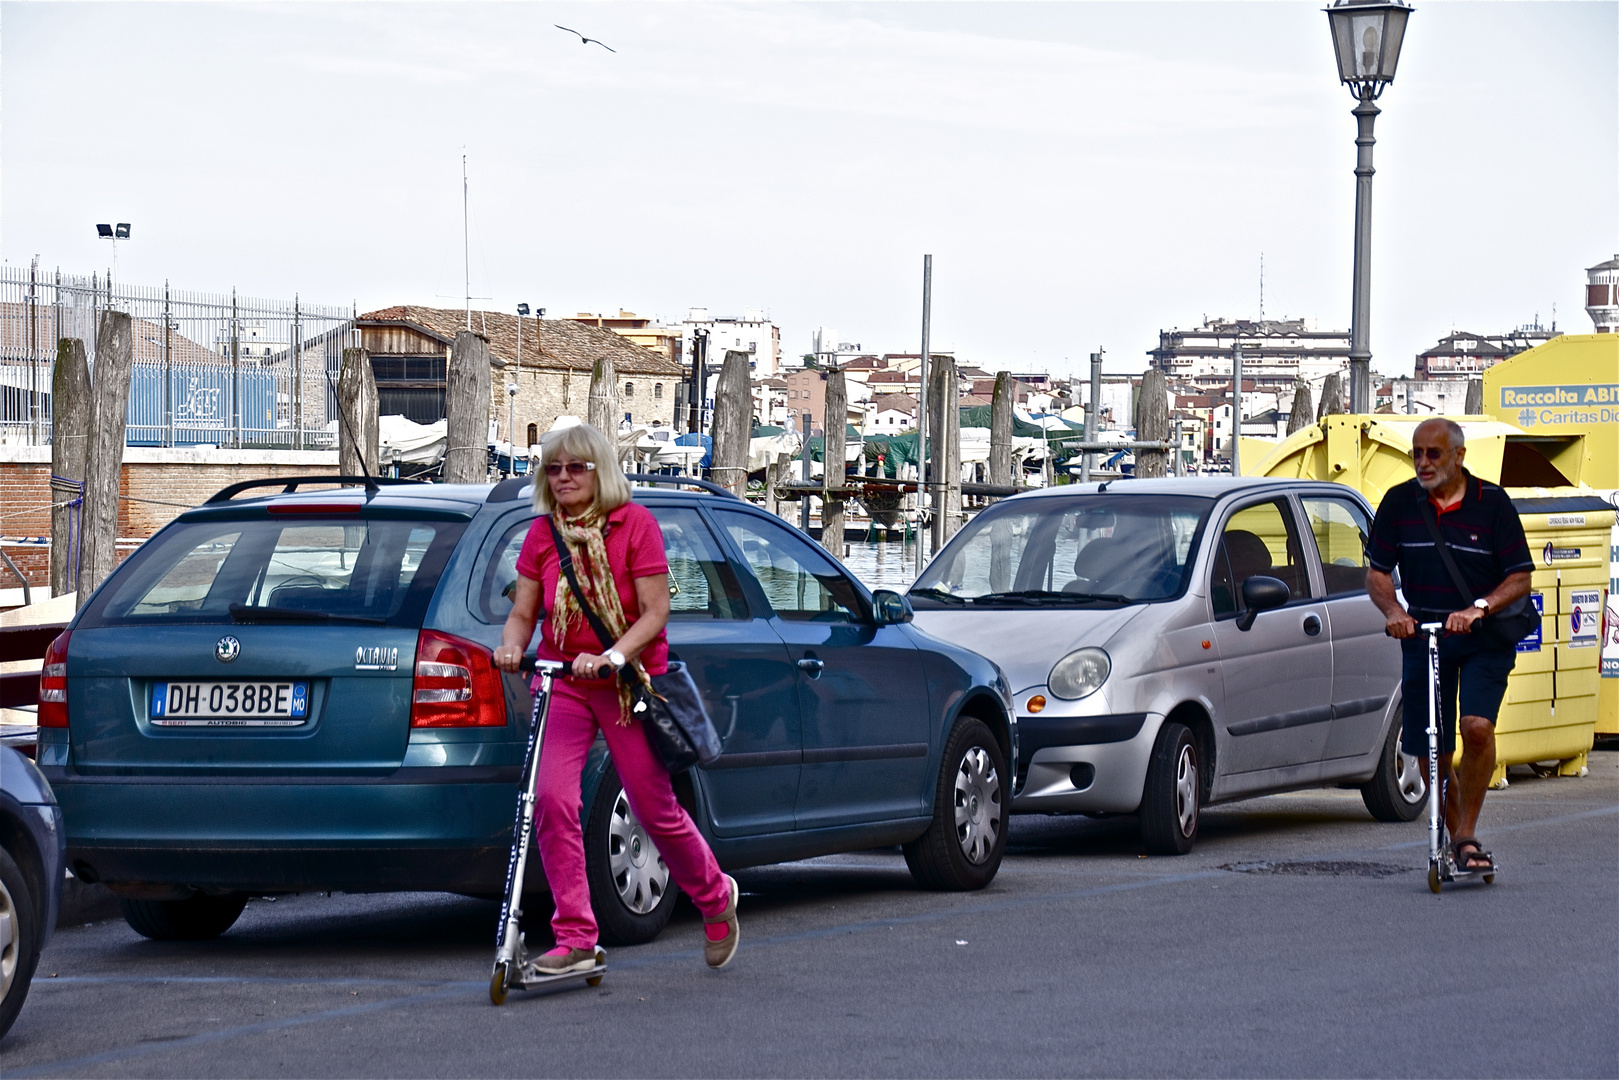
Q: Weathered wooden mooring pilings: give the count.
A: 13